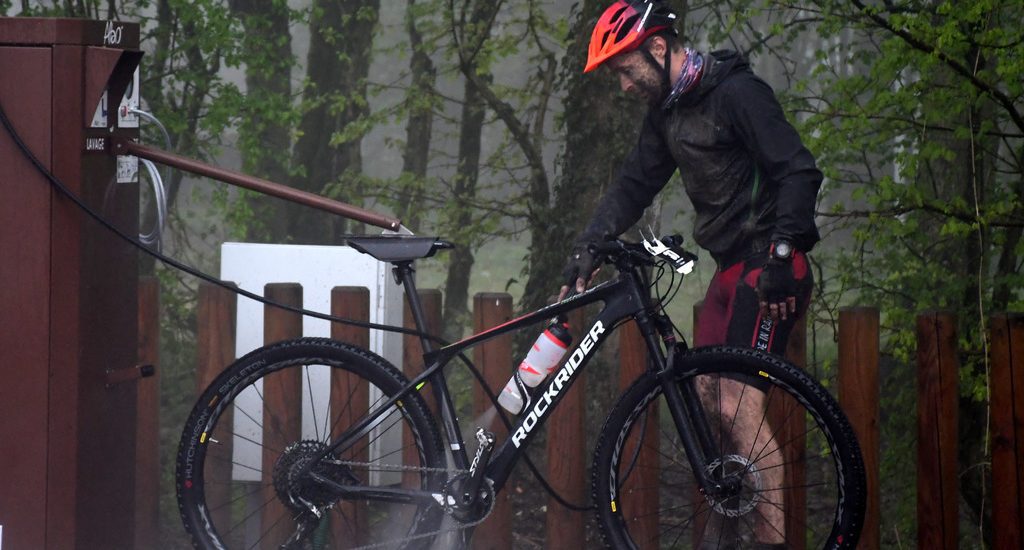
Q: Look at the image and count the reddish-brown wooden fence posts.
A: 13